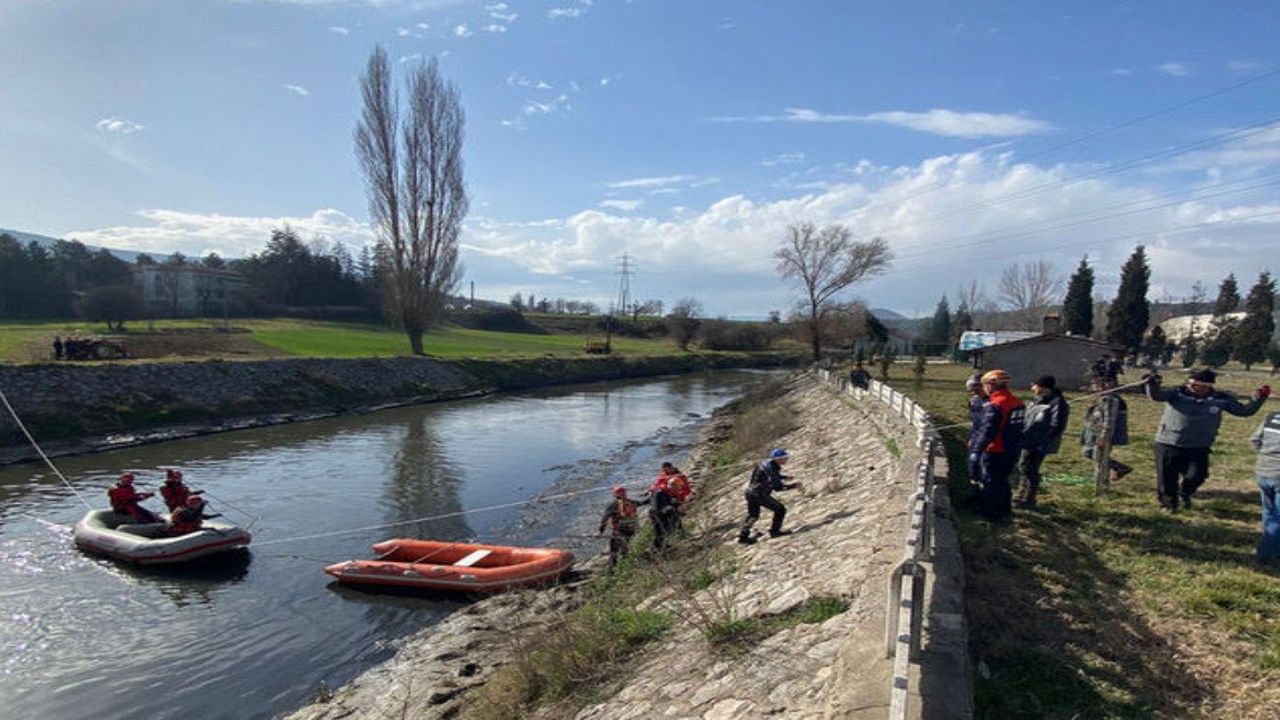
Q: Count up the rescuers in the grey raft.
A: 3